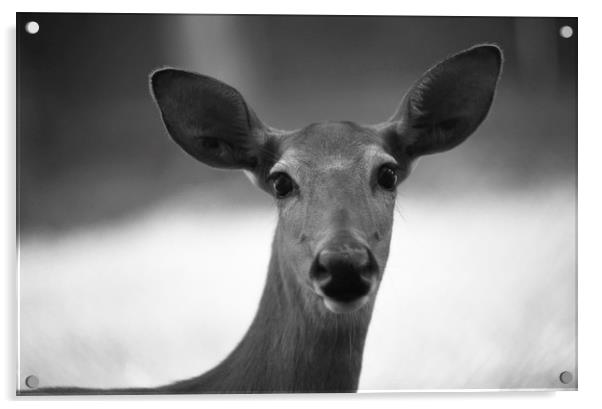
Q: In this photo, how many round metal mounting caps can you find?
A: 4